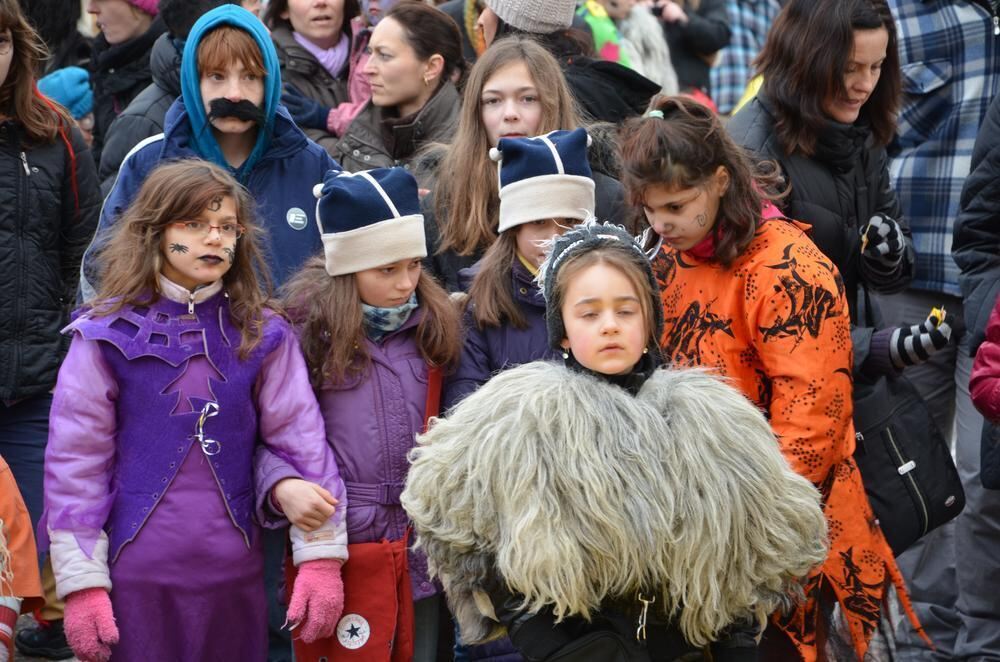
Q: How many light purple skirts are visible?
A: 1